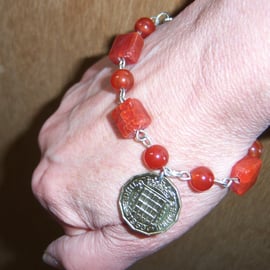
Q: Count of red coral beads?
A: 8